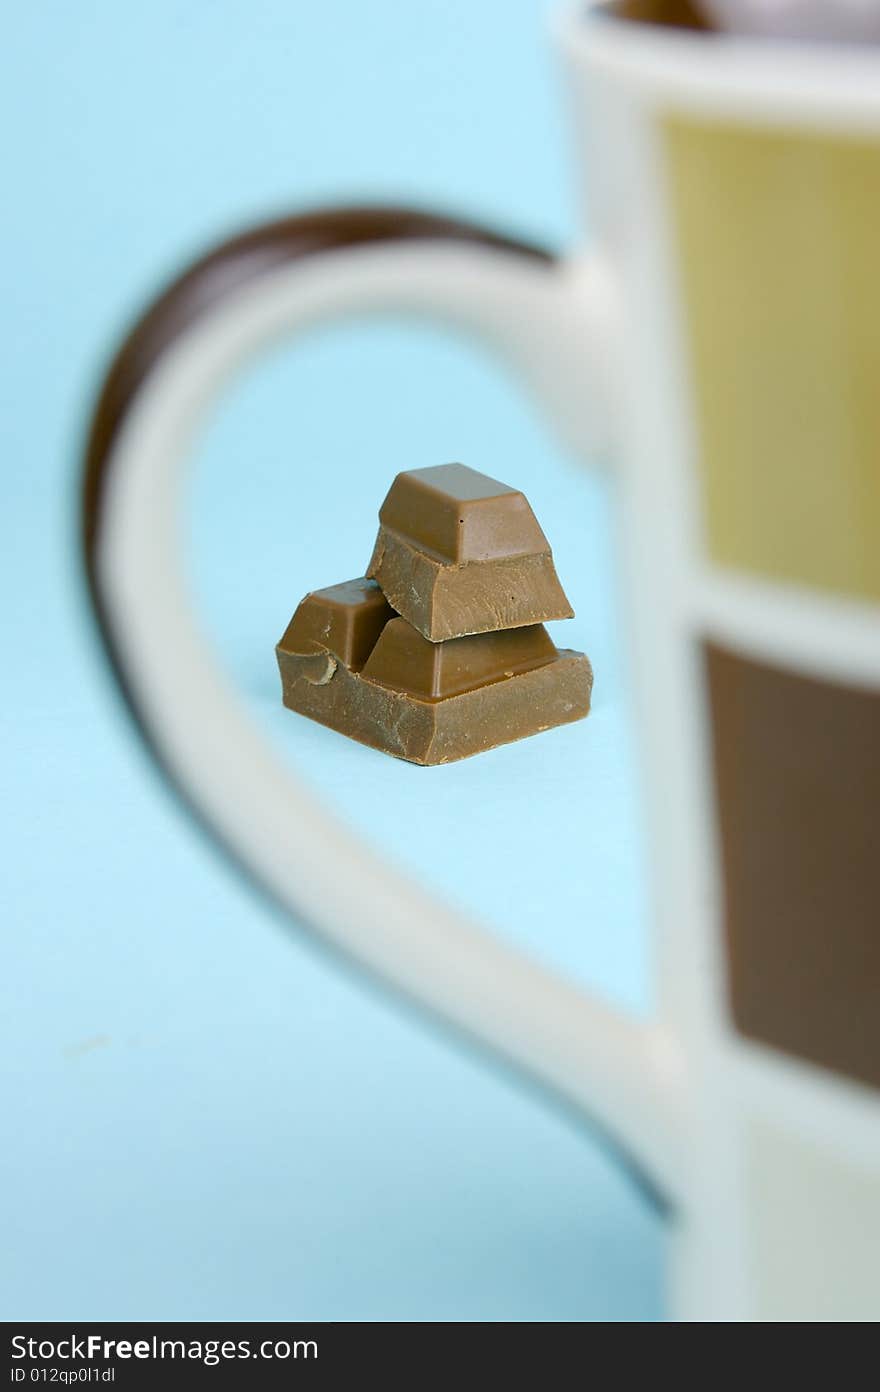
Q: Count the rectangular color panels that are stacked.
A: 3